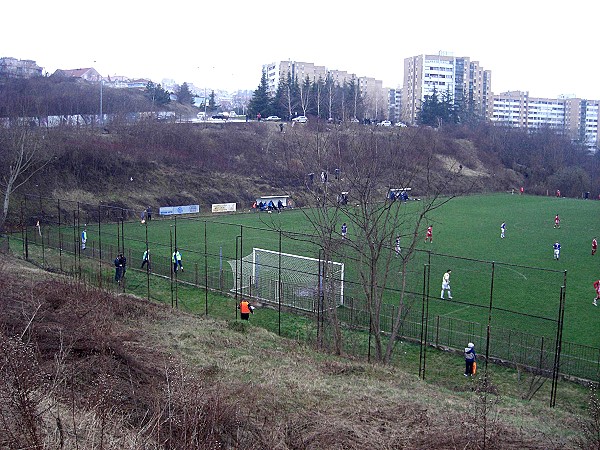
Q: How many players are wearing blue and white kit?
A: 4